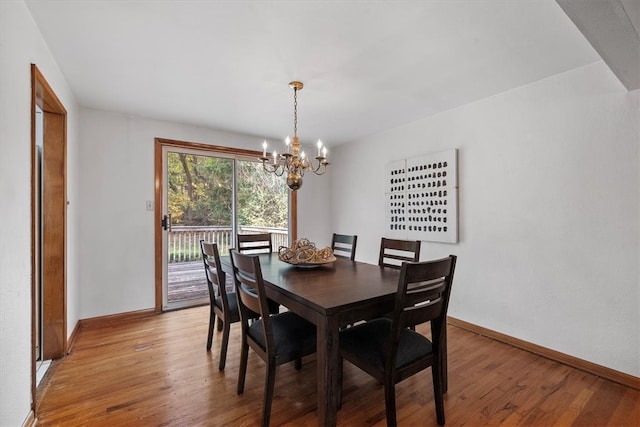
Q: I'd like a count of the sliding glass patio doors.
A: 1